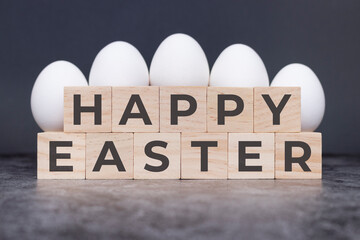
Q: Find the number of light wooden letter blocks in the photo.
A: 11